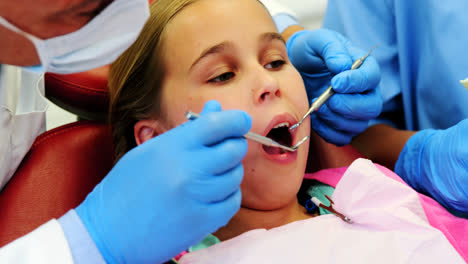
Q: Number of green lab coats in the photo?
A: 0